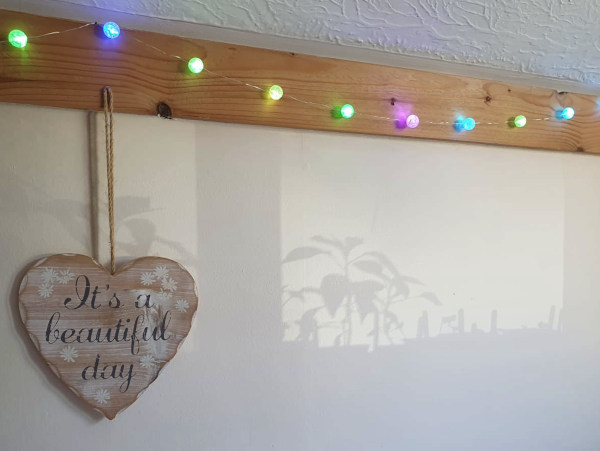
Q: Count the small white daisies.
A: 11